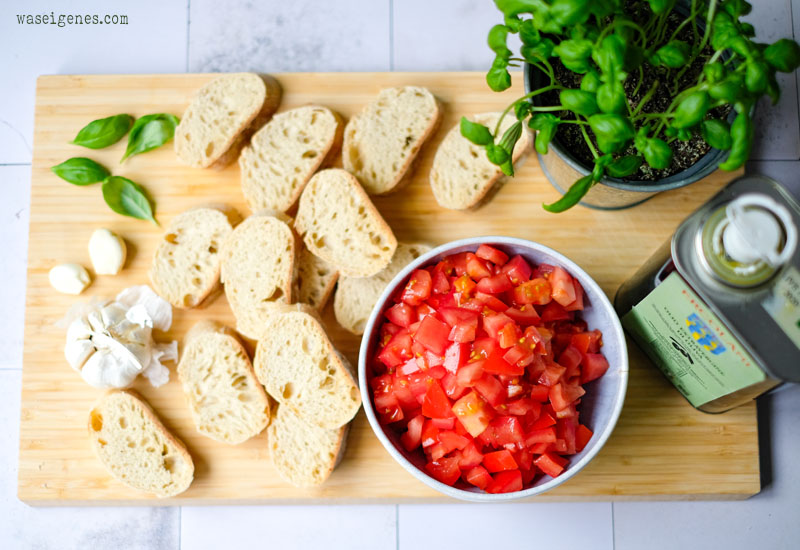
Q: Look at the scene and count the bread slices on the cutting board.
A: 13